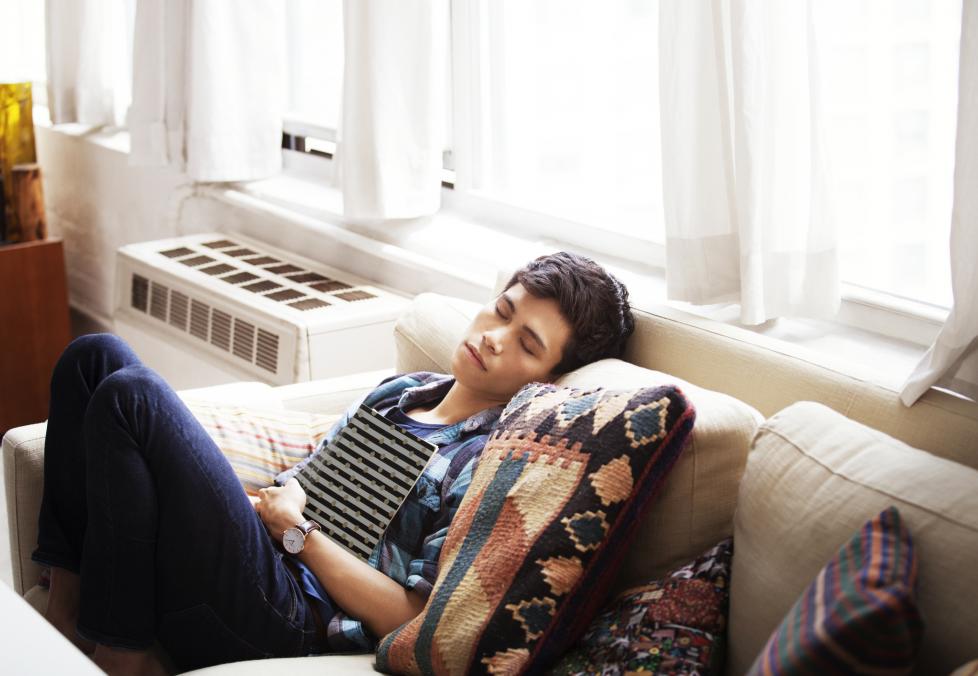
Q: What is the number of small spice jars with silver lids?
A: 0